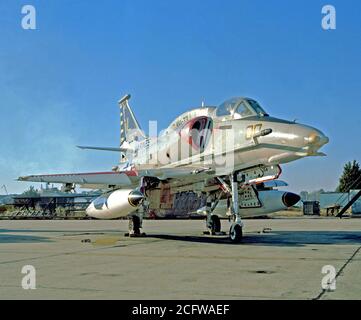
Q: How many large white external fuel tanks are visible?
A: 2